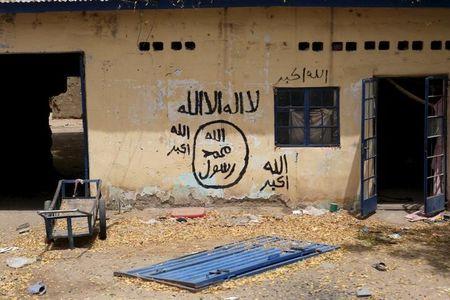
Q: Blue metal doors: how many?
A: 3